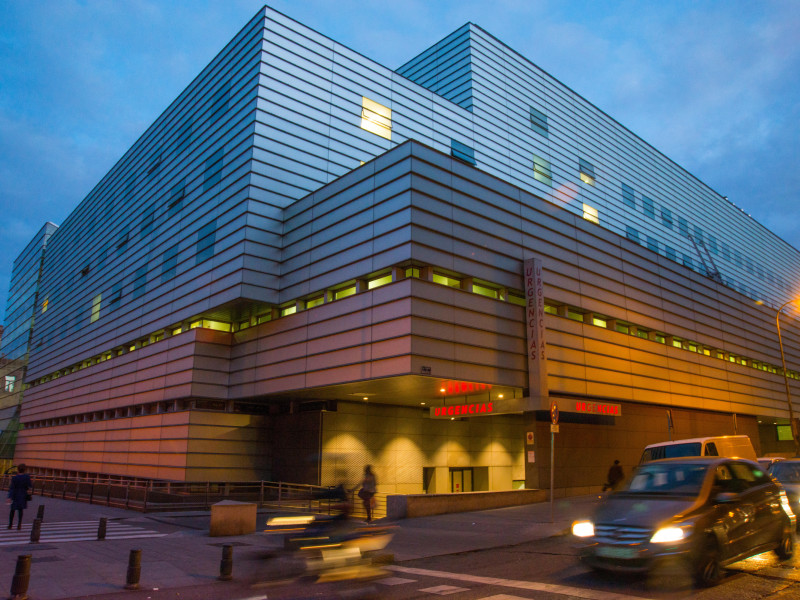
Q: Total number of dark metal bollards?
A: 6